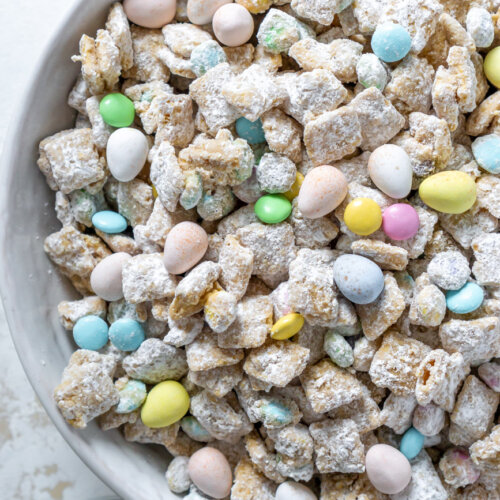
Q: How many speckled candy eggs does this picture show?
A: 15